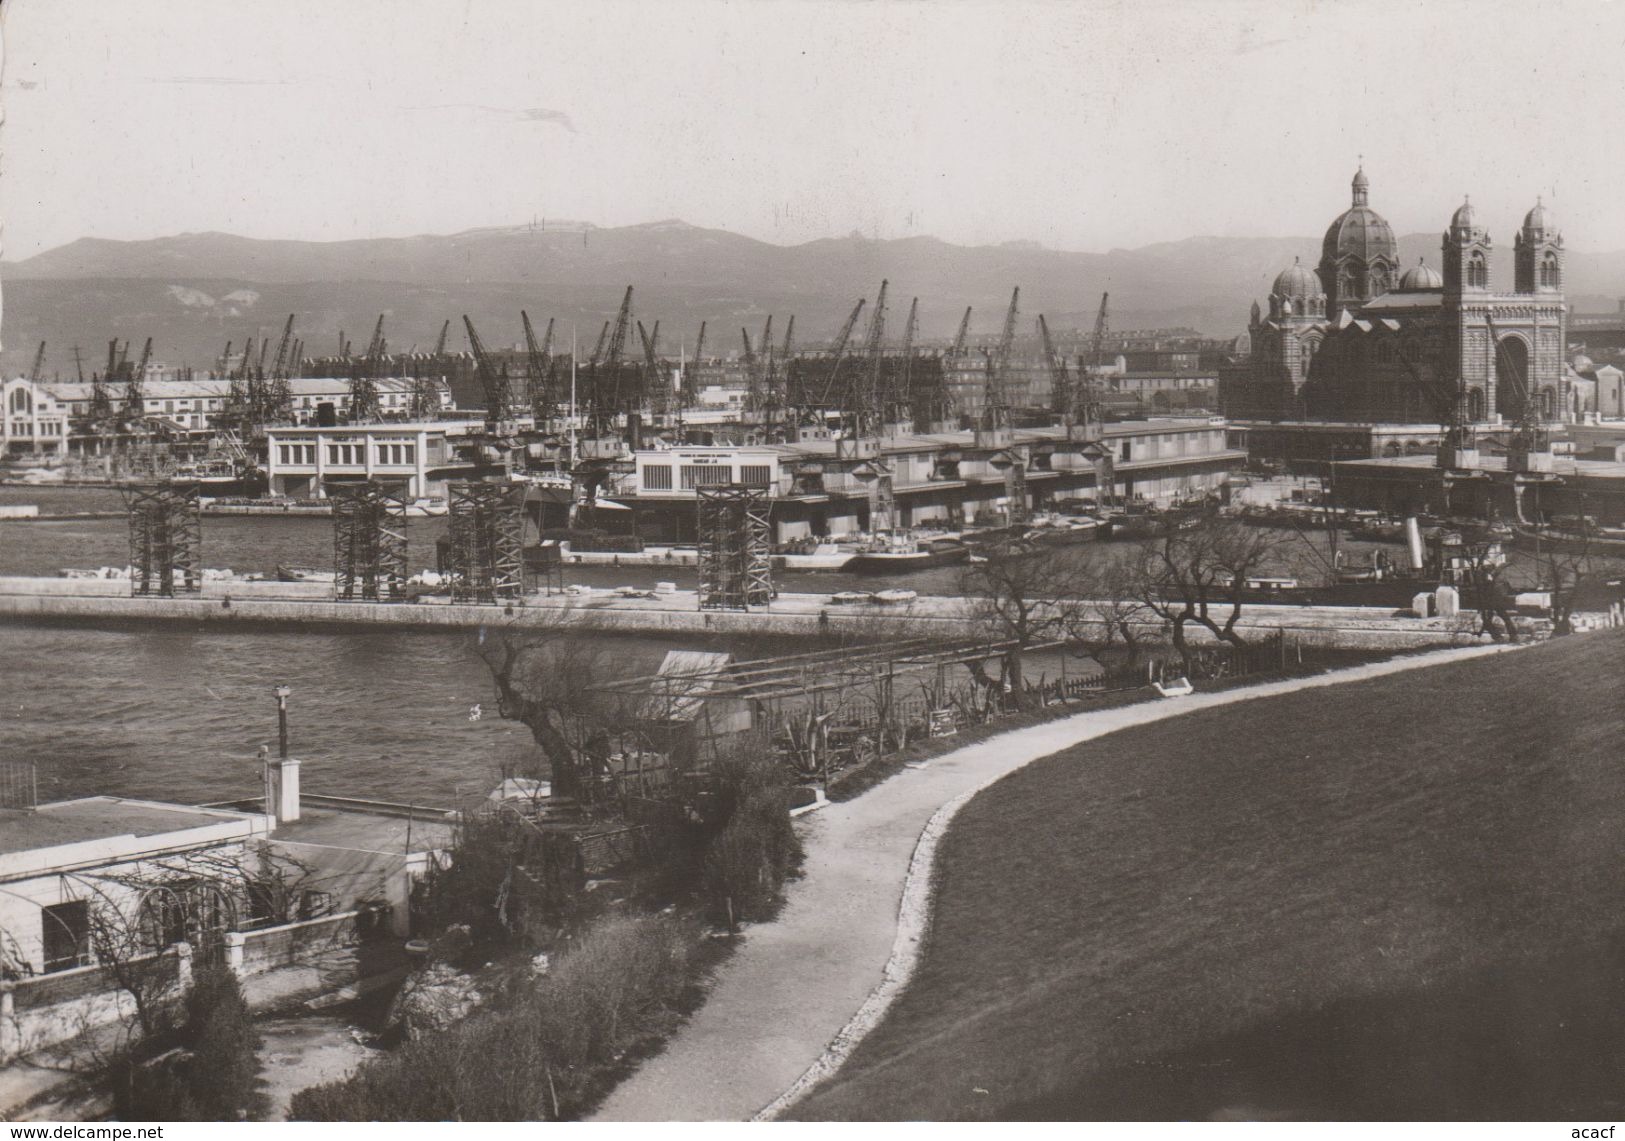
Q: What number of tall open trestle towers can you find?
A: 4